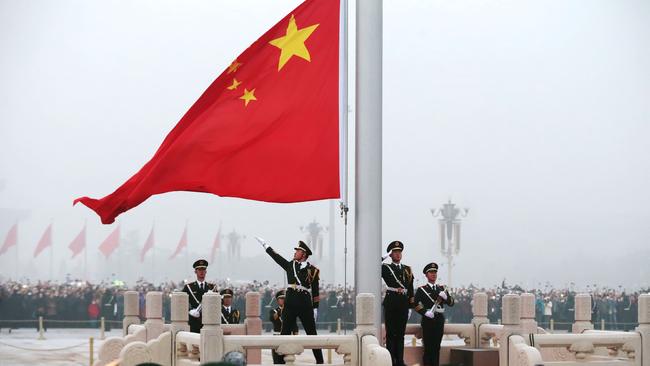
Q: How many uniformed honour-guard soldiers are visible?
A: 6